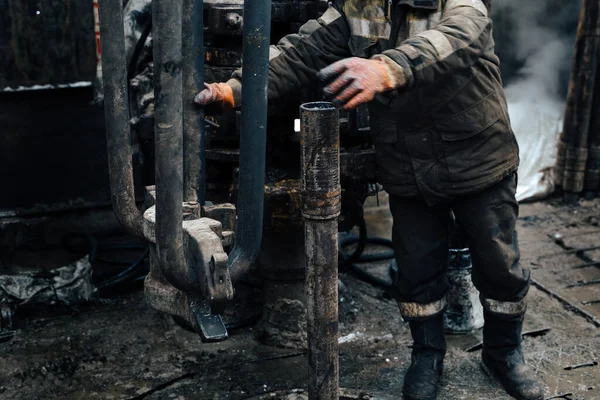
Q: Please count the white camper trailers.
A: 0